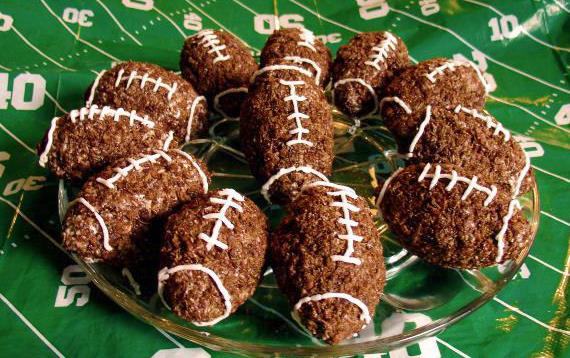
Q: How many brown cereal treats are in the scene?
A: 12